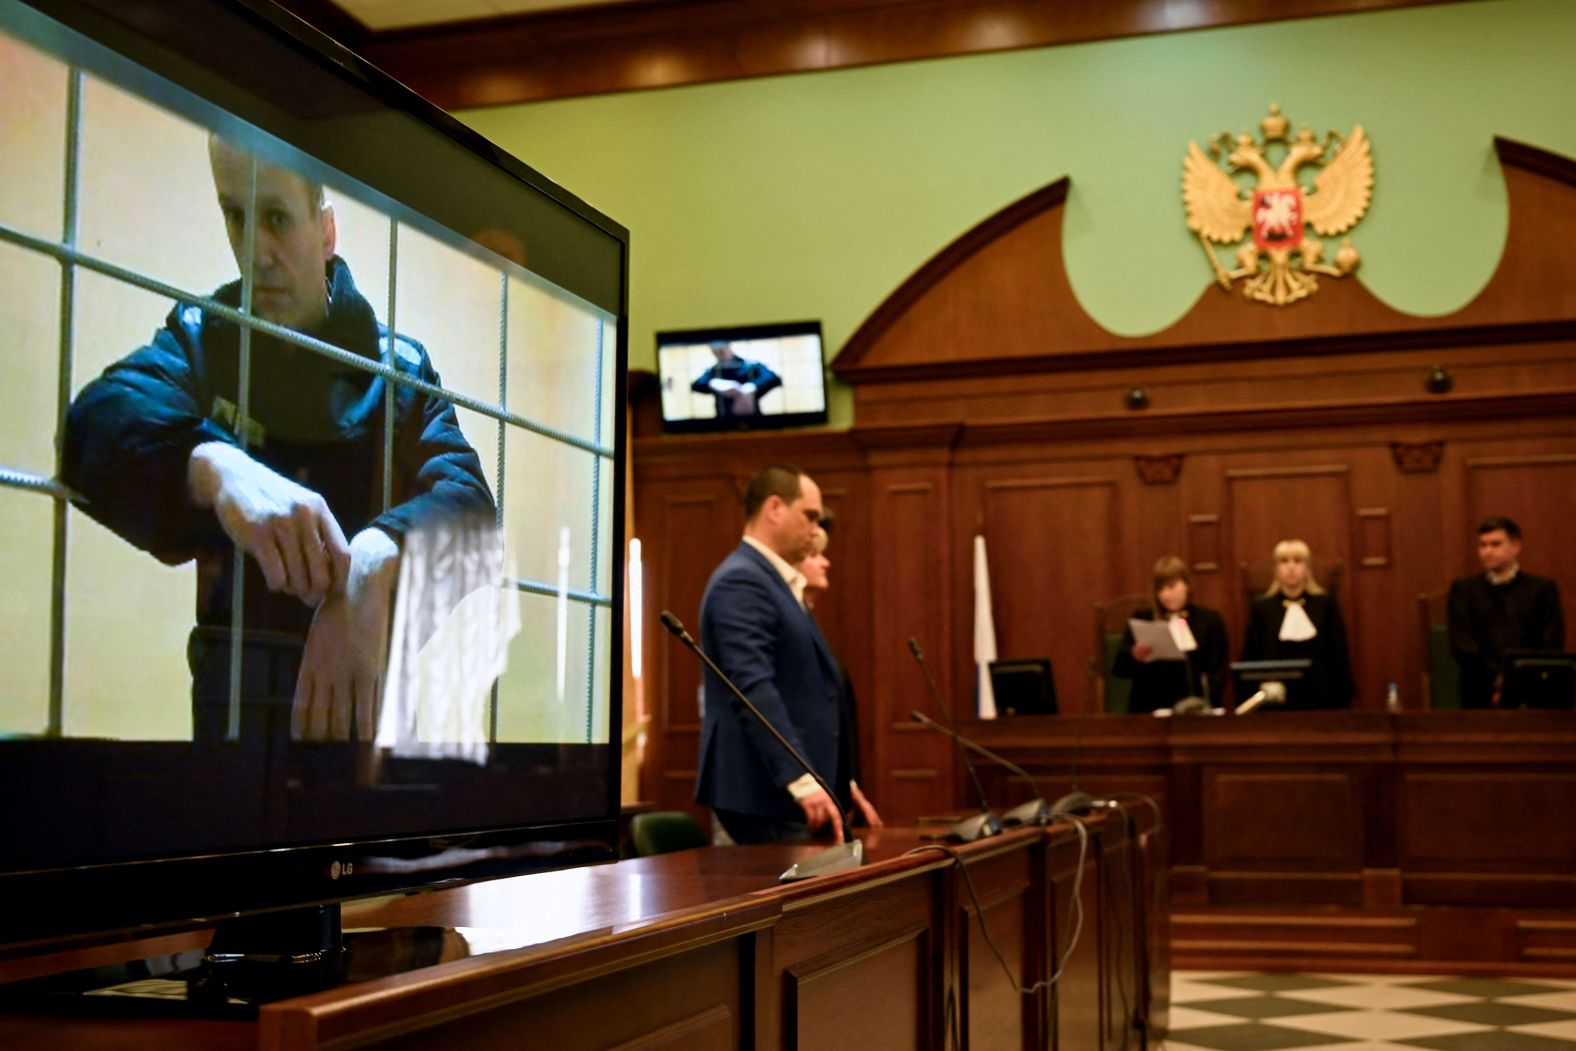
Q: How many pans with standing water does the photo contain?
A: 0